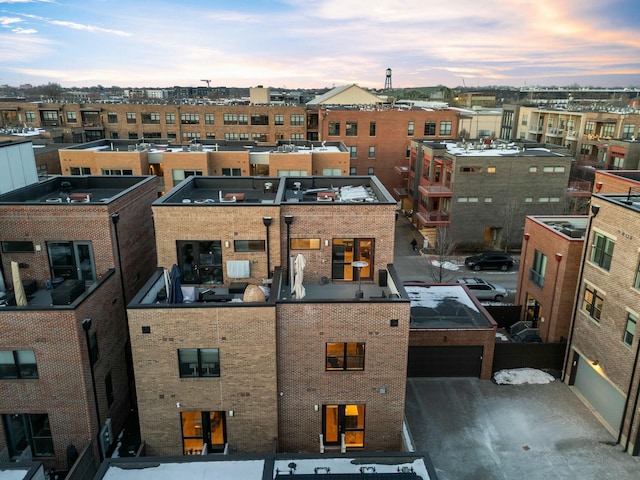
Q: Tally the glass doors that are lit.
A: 3